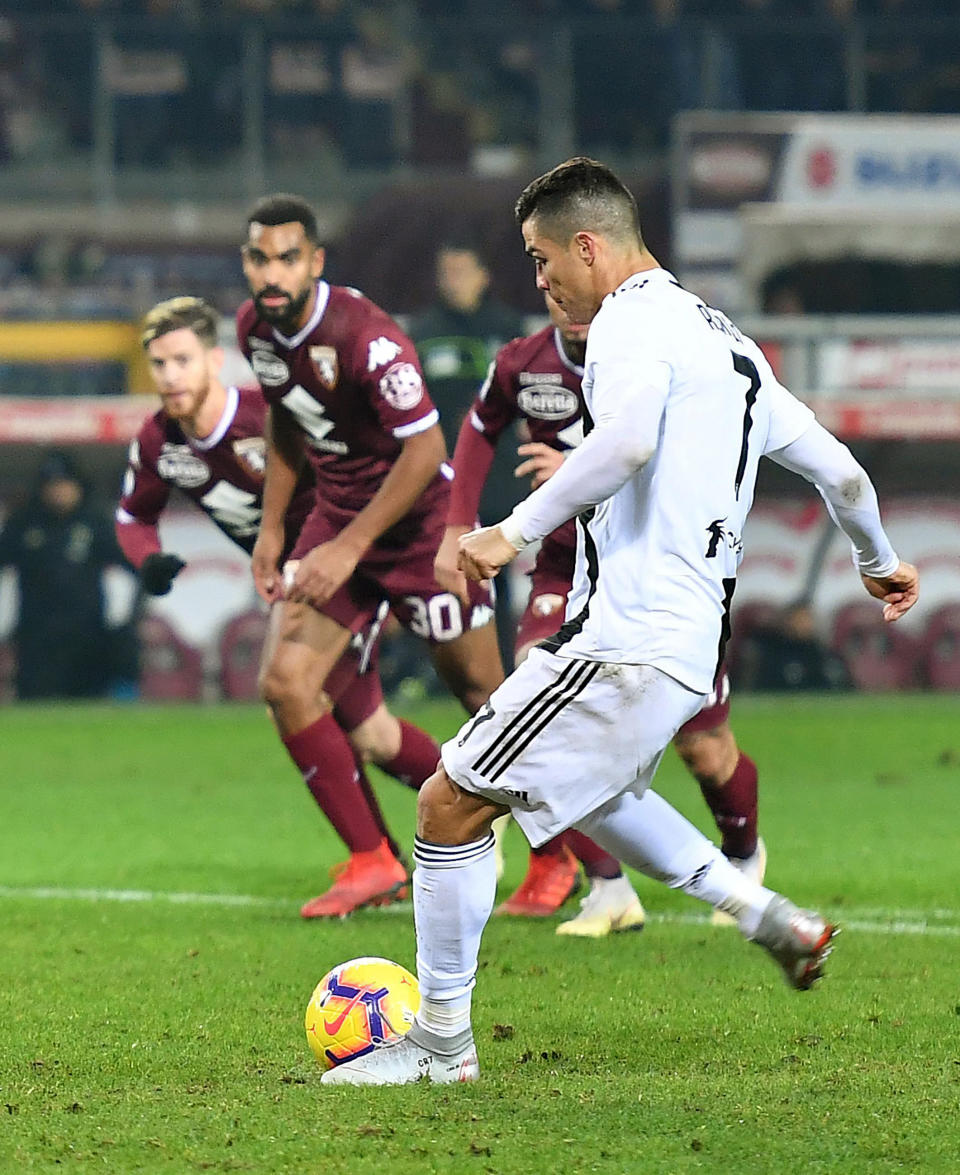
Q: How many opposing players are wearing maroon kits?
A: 3